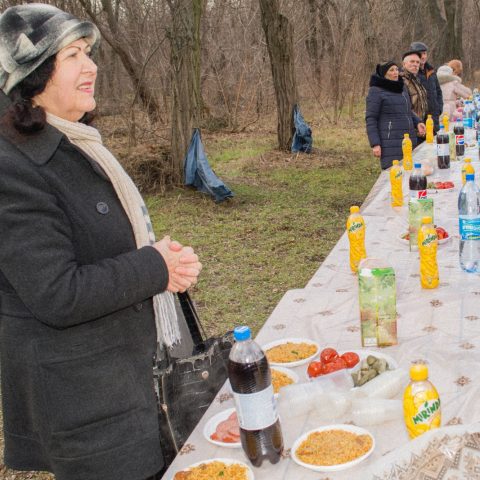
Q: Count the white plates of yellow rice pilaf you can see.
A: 4